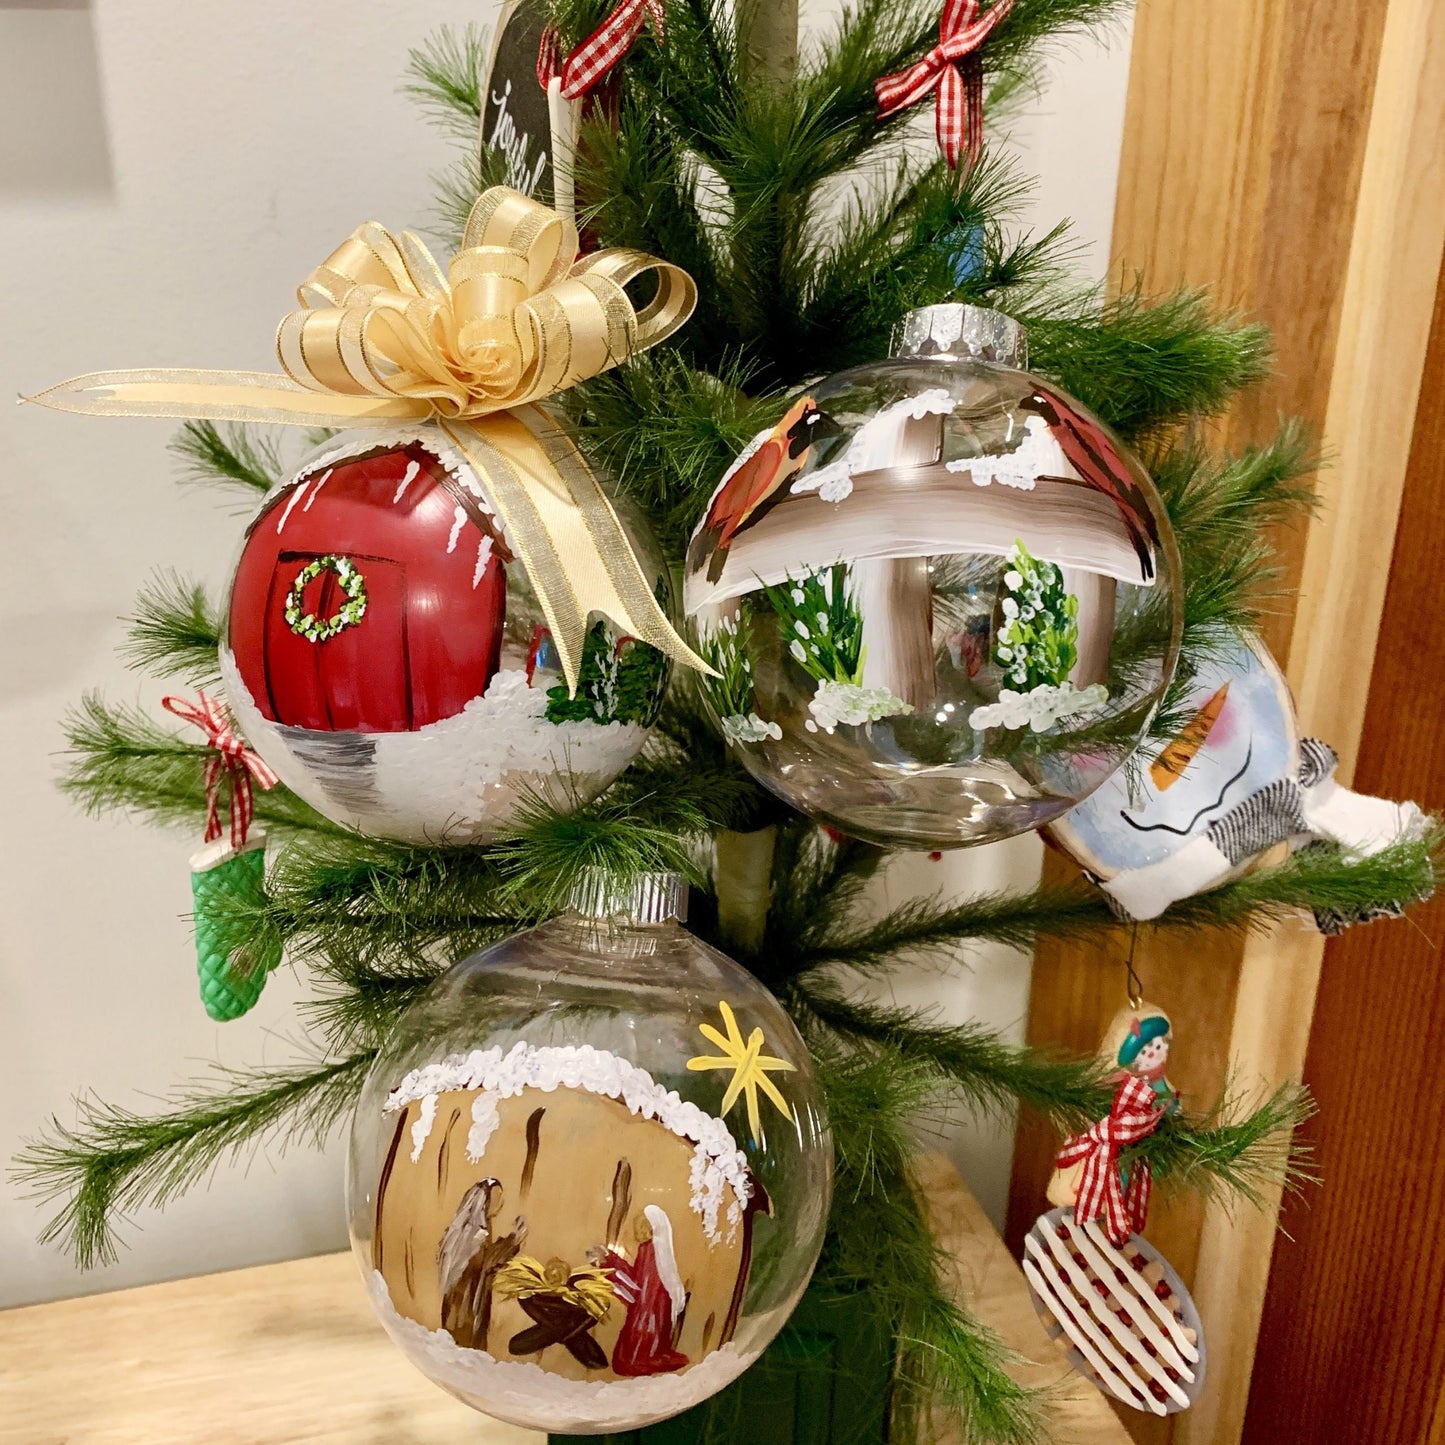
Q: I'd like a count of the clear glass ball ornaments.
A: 3